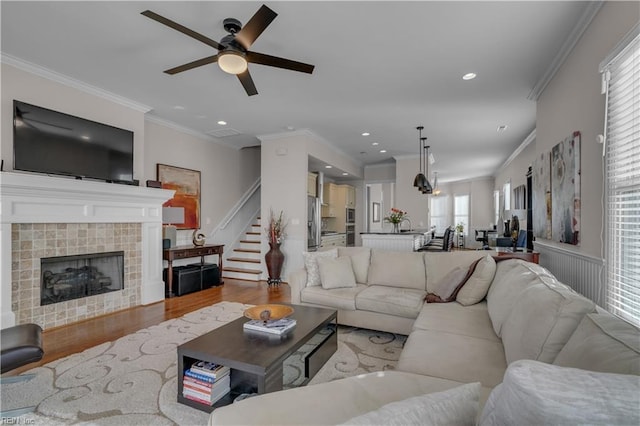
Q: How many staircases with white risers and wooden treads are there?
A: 1